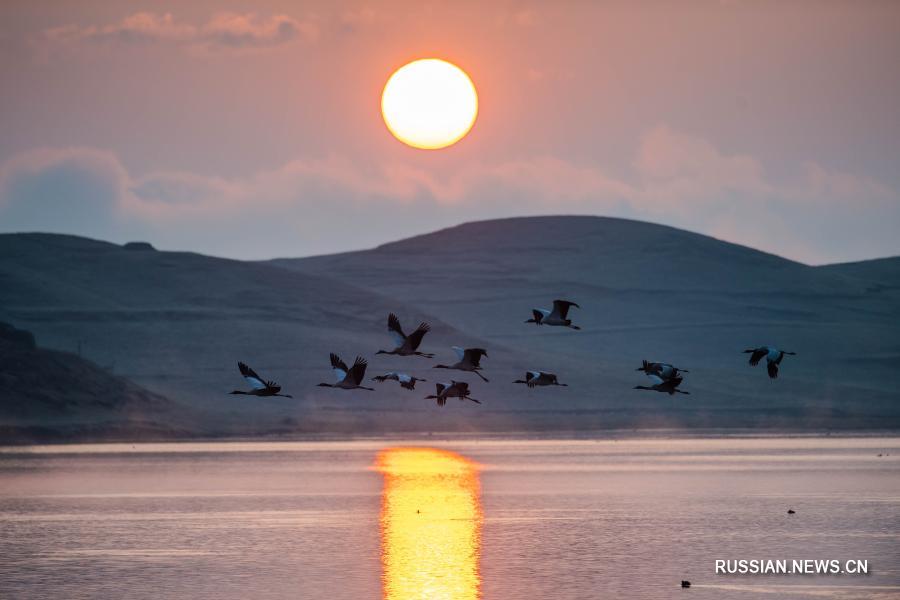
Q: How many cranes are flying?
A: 11